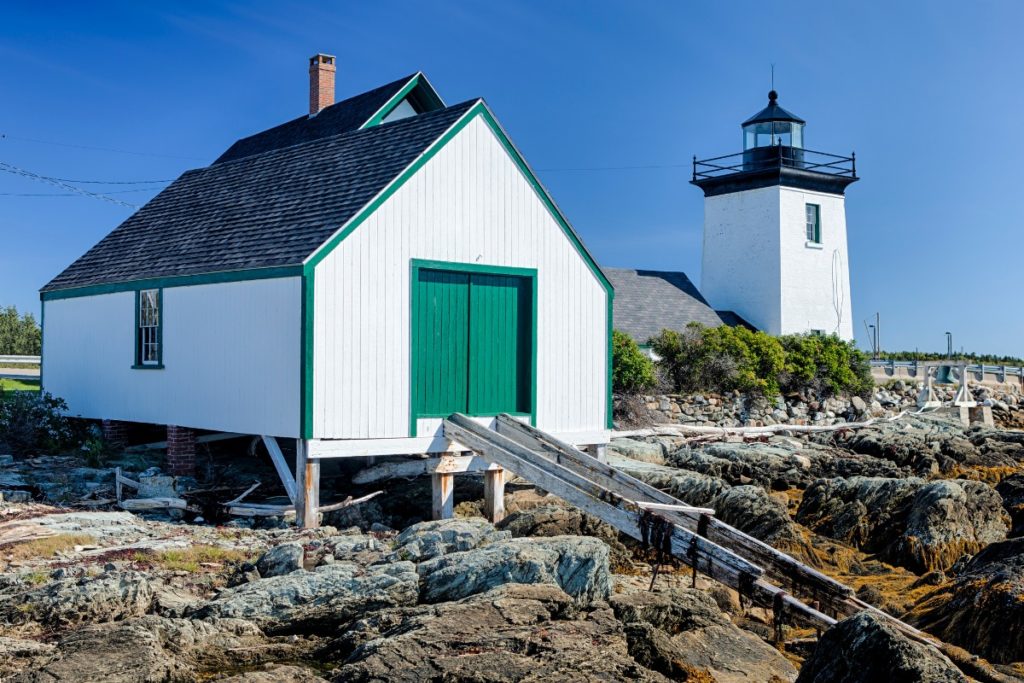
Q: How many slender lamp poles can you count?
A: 2